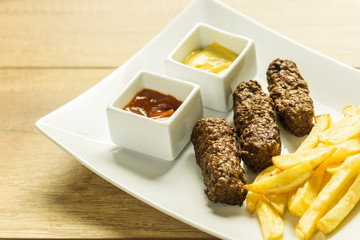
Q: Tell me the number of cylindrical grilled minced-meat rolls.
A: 3